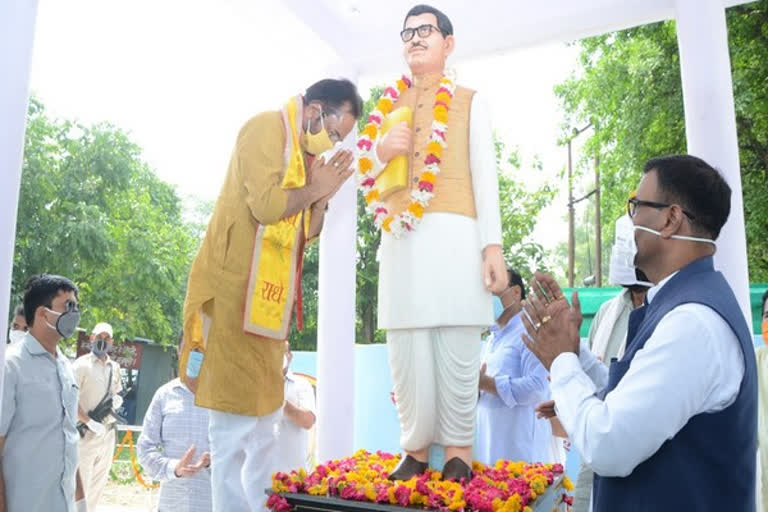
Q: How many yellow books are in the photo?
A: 1